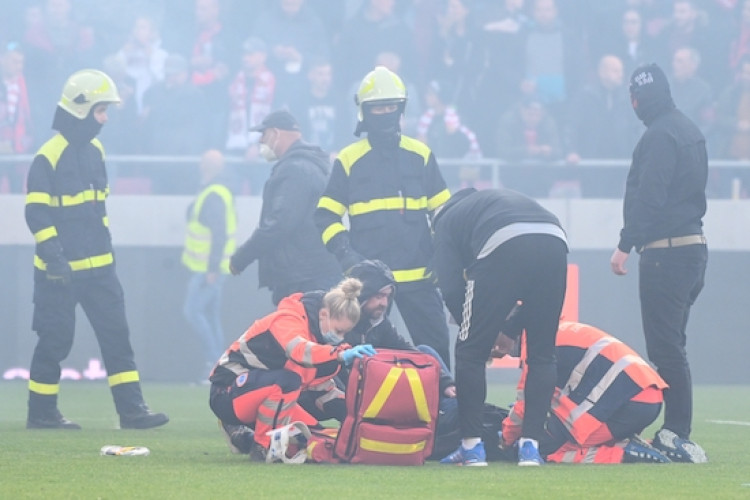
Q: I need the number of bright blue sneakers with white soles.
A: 2